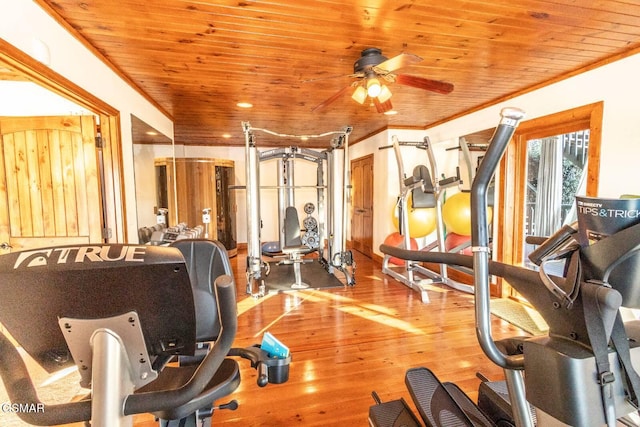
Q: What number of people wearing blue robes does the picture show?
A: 0